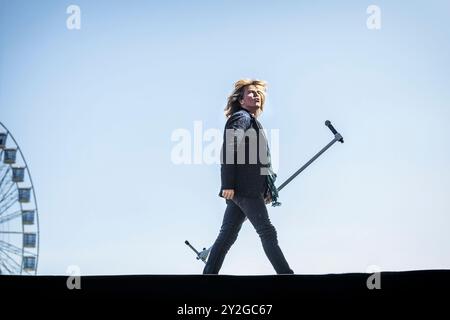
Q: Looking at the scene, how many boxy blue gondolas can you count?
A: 7